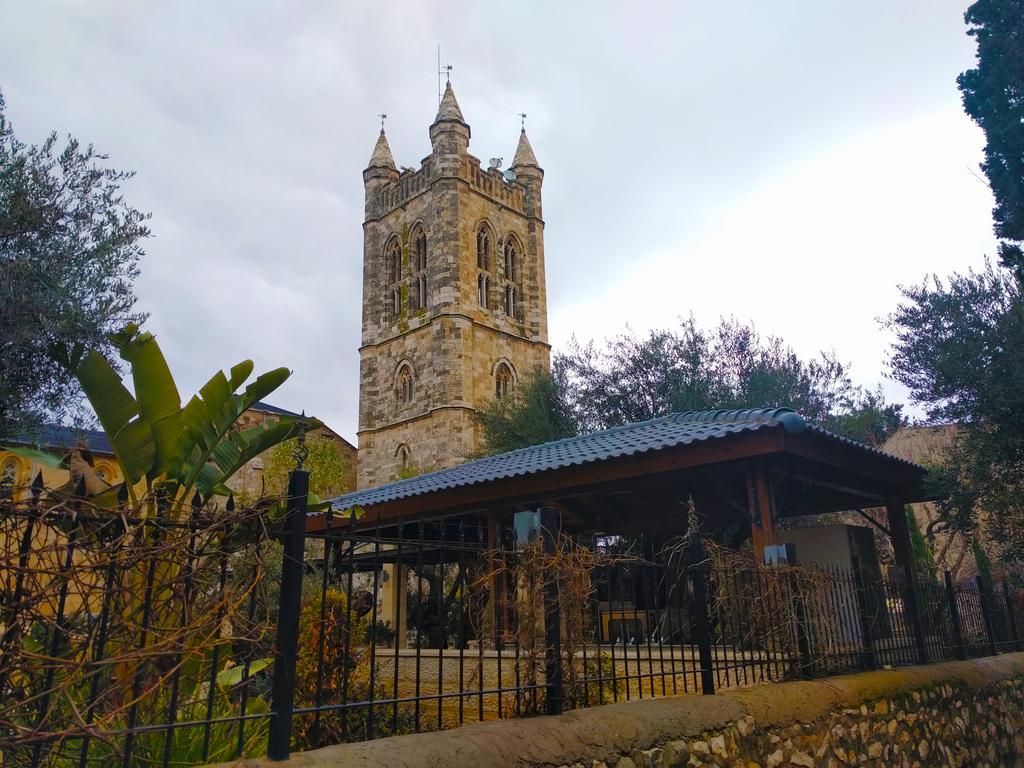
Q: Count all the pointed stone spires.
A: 3